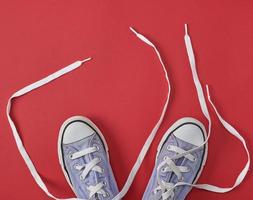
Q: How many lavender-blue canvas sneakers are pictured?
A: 2